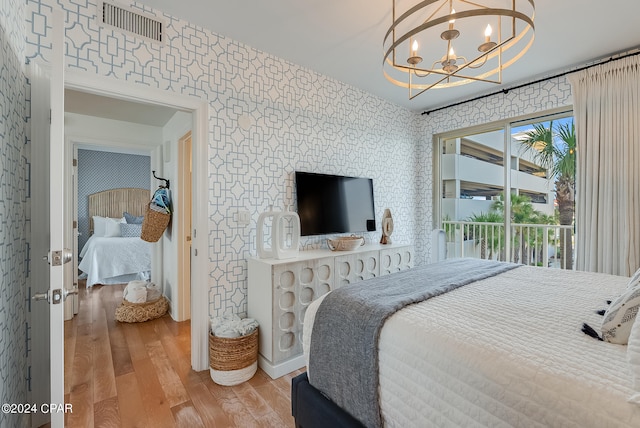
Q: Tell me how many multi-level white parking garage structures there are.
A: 1